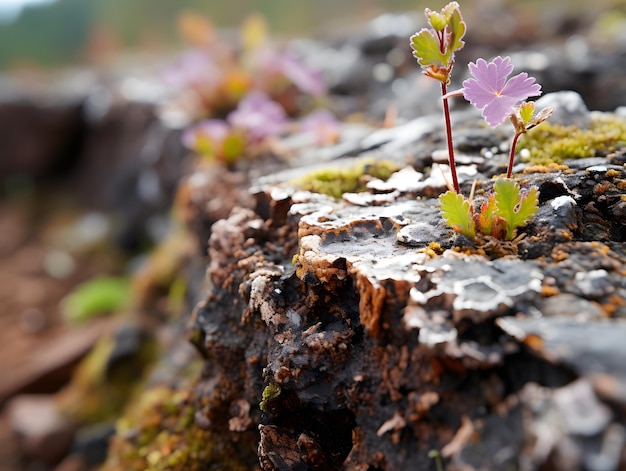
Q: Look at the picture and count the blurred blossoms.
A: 5